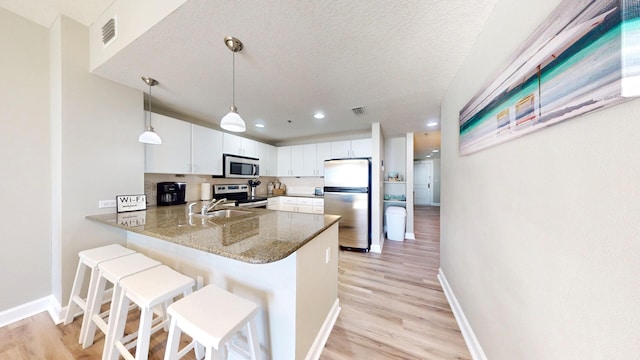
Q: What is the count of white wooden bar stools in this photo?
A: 4